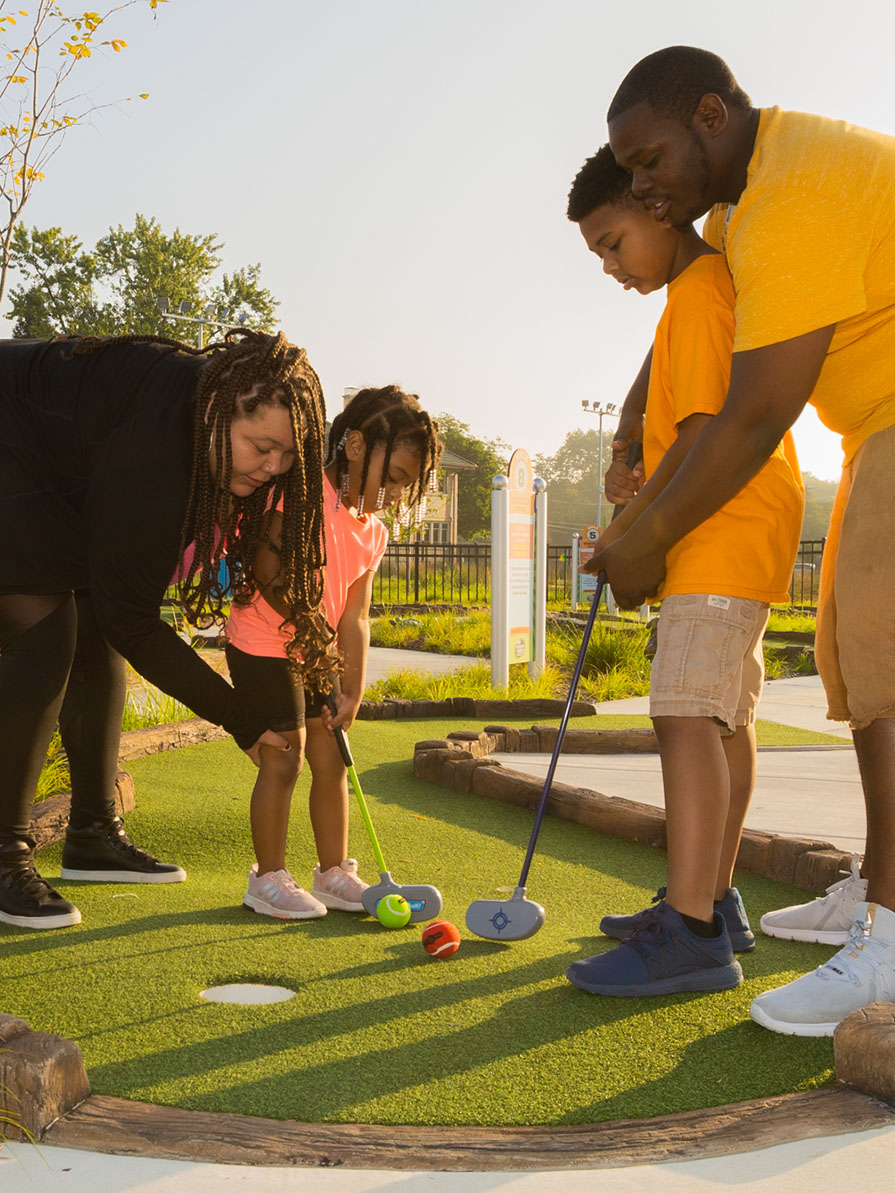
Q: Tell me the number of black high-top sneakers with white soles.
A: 2